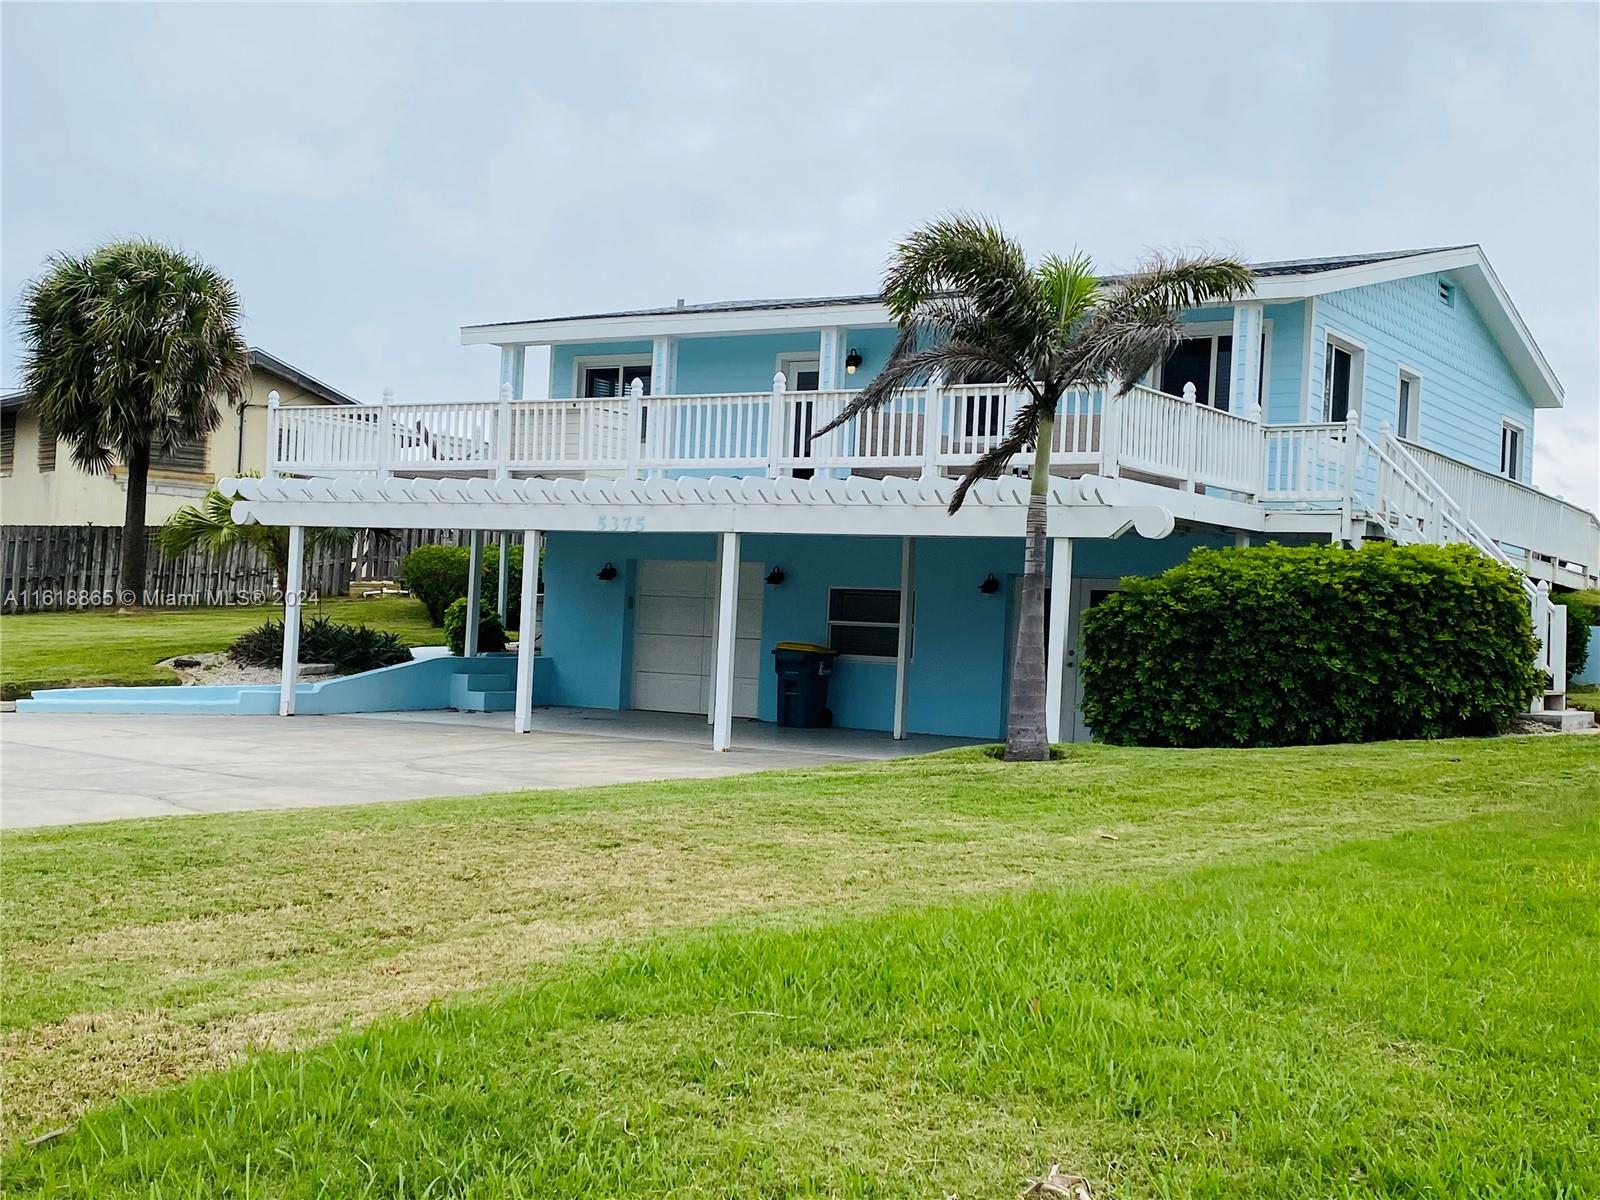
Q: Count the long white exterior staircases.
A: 1